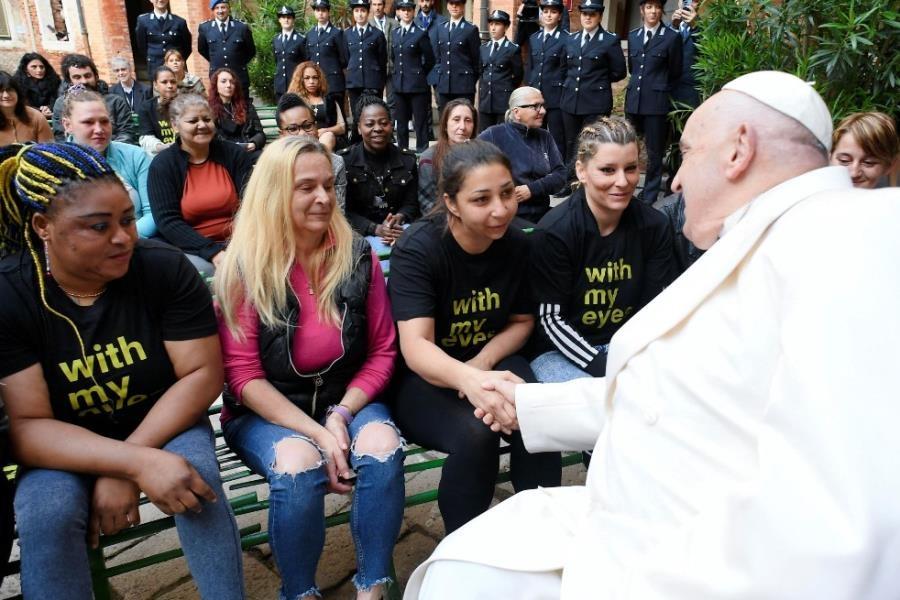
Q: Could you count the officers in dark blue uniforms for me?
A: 11